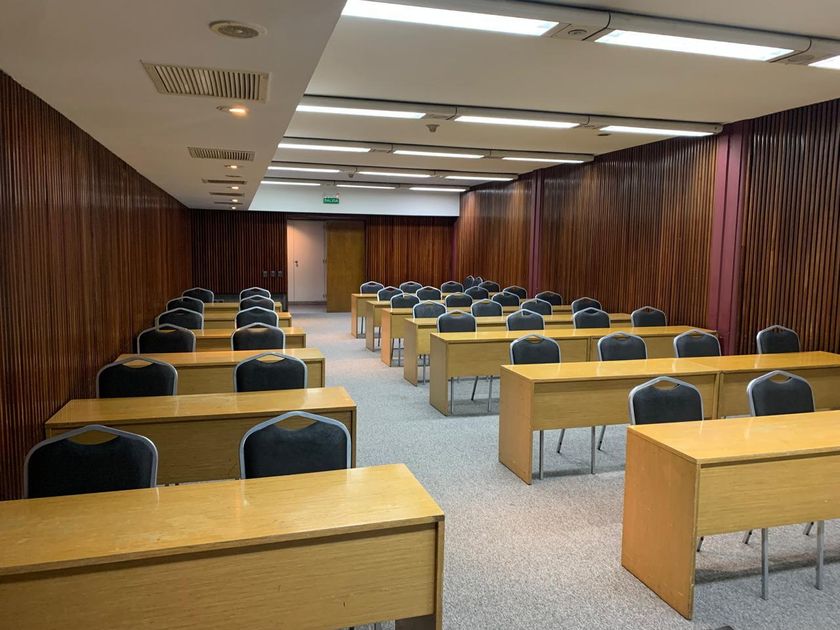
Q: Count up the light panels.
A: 15